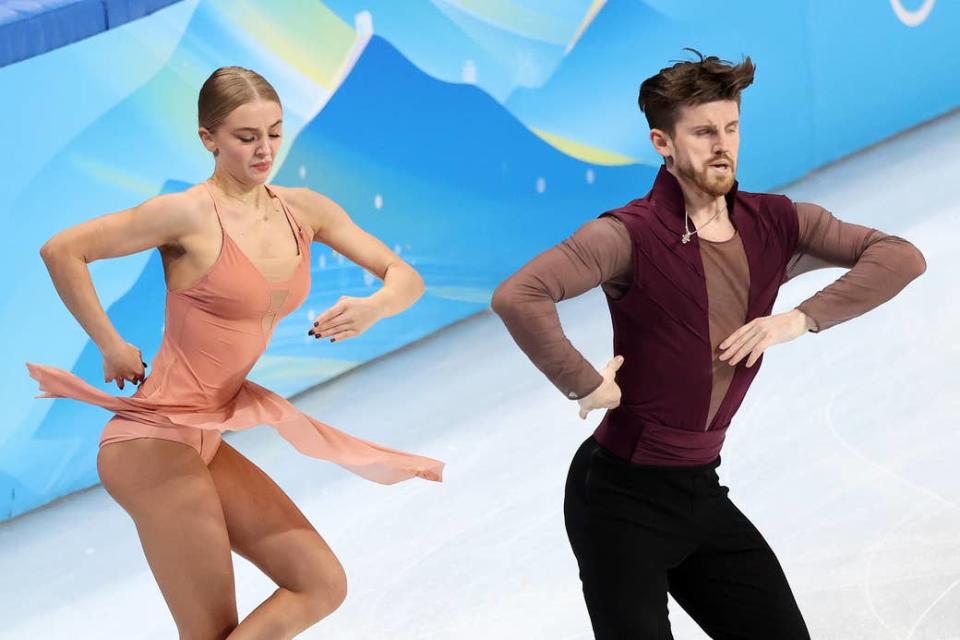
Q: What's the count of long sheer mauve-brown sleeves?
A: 2